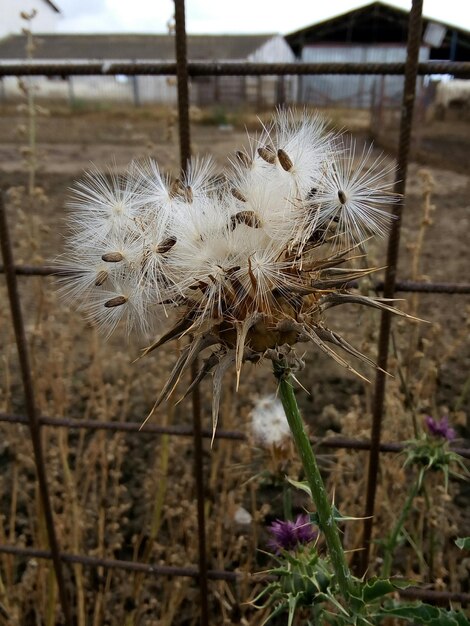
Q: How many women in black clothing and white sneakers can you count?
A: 0